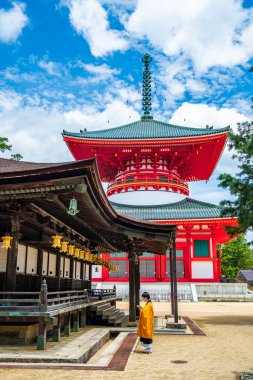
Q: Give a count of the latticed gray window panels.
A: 3